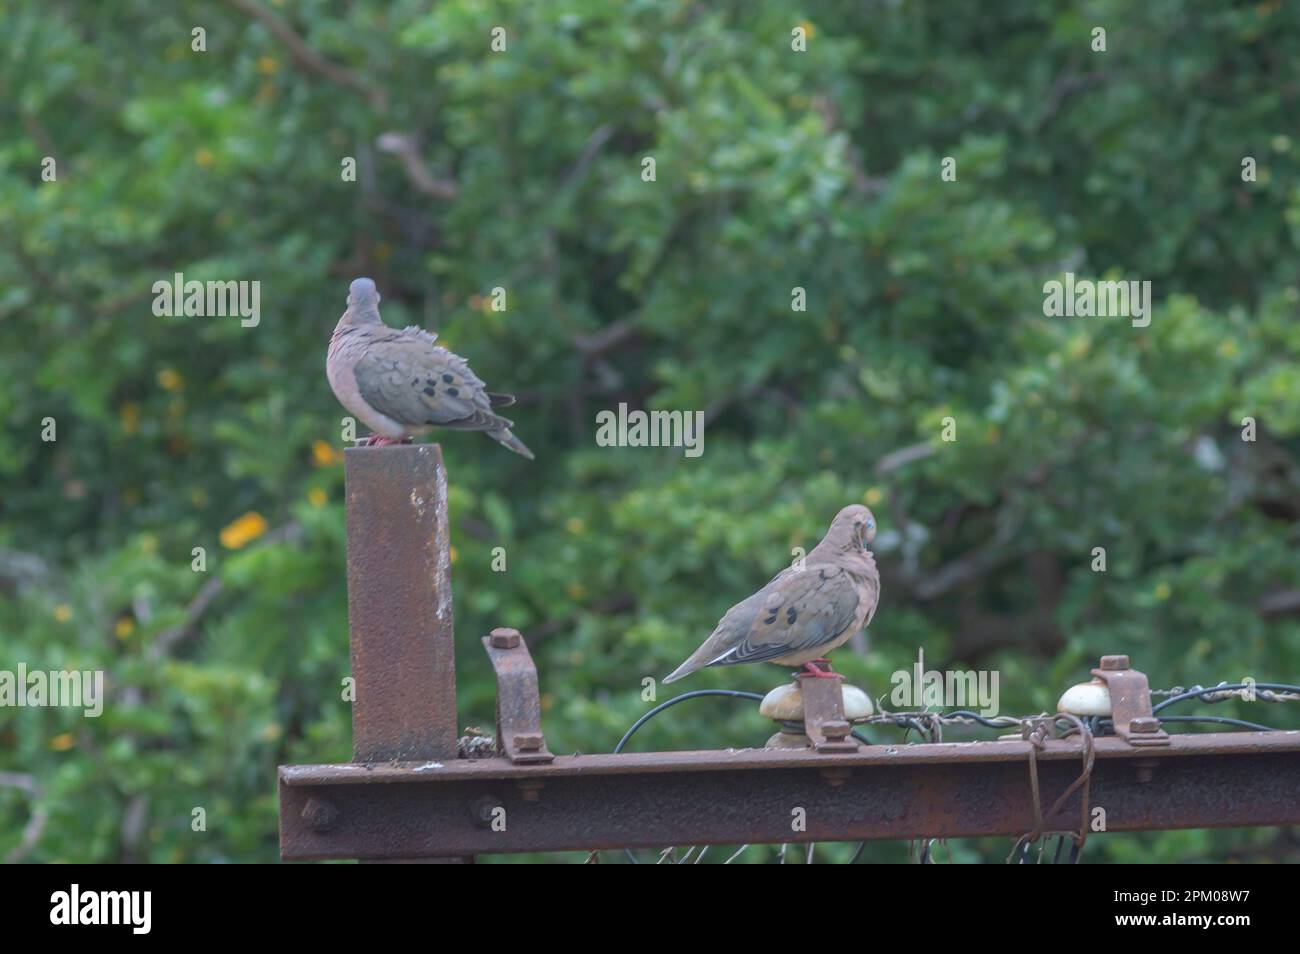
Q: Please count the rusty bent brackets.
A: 3